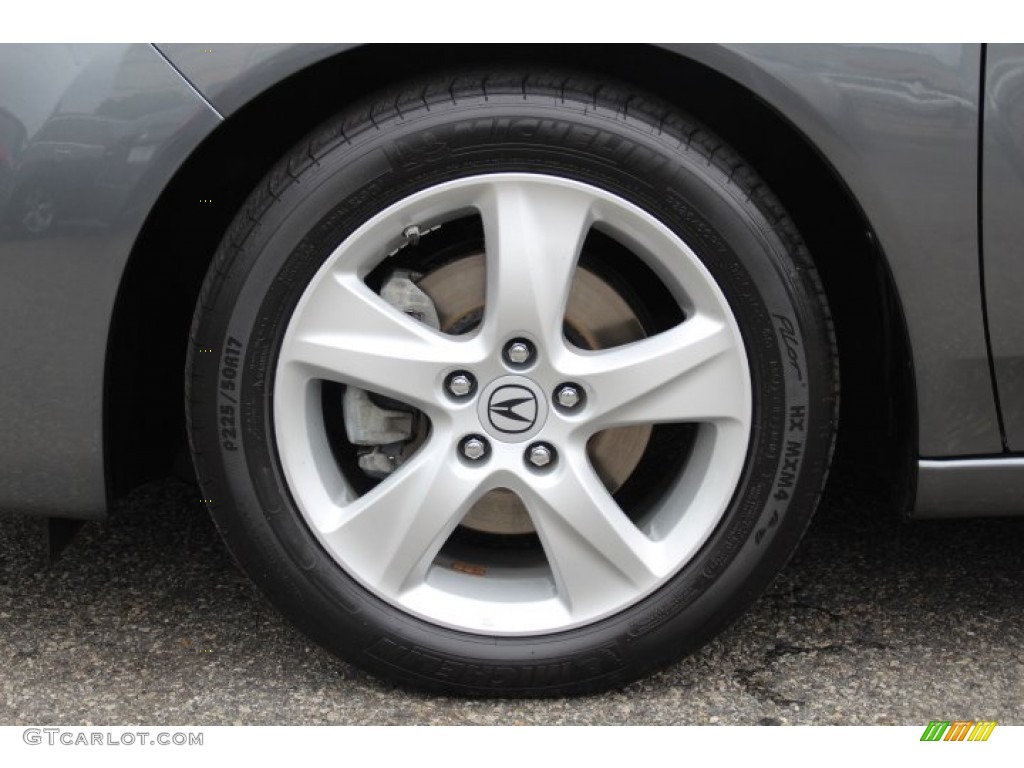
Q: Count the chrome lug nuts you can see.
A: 5